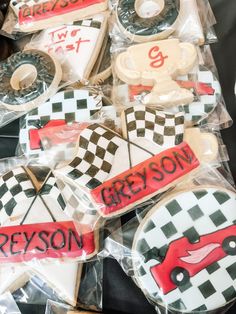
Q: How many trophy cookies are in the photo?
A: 2